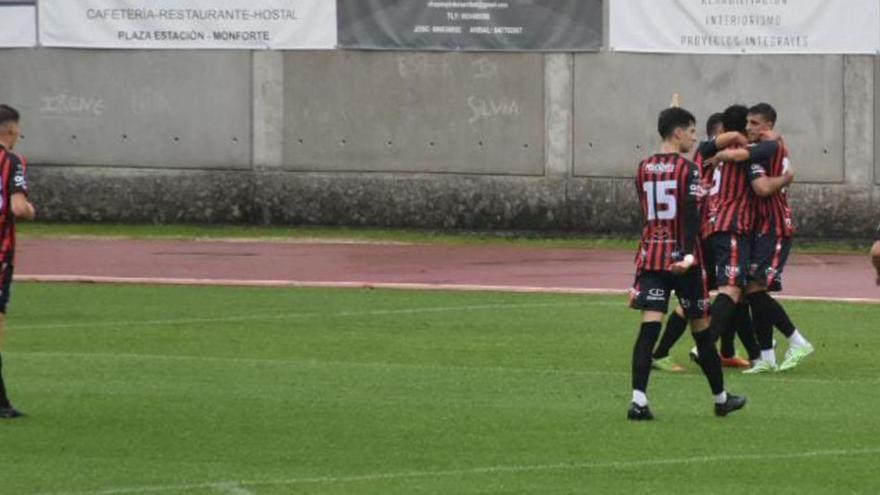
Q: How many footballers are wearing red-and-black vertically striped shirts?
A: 5